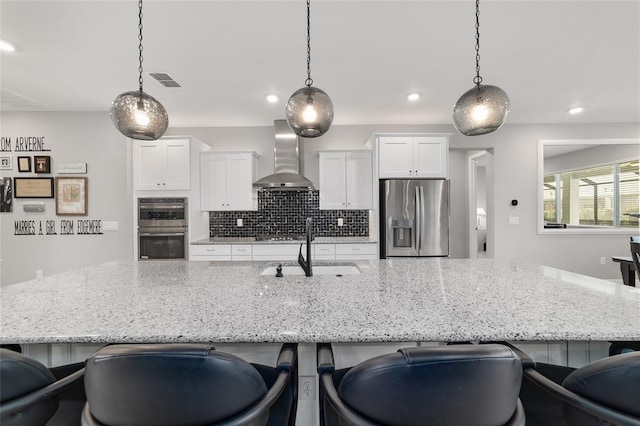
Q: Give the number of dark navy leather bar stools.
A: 4